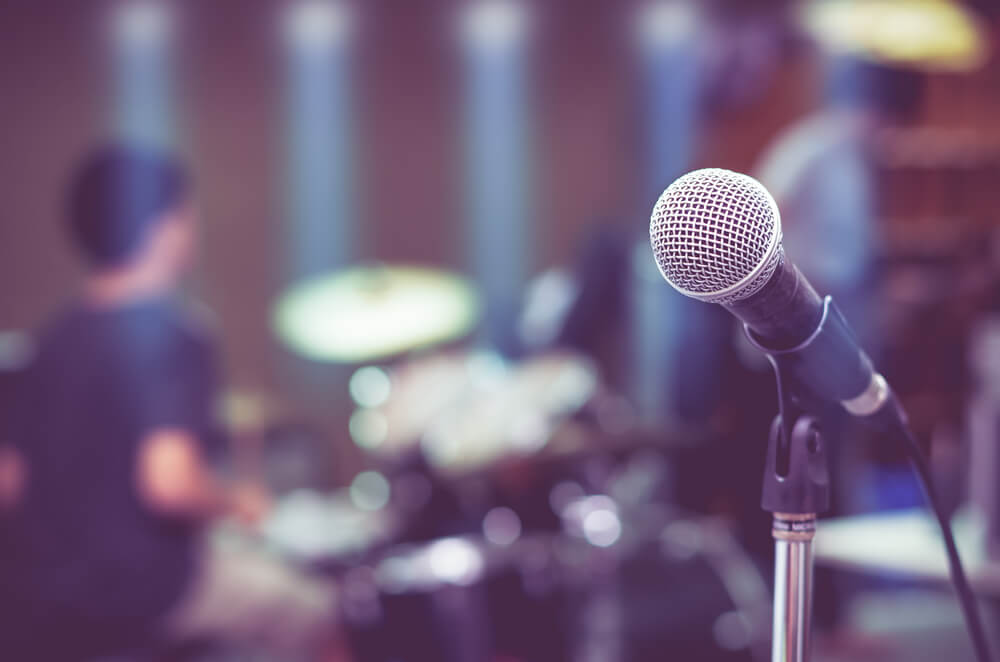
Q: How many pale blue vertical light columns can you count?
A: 4